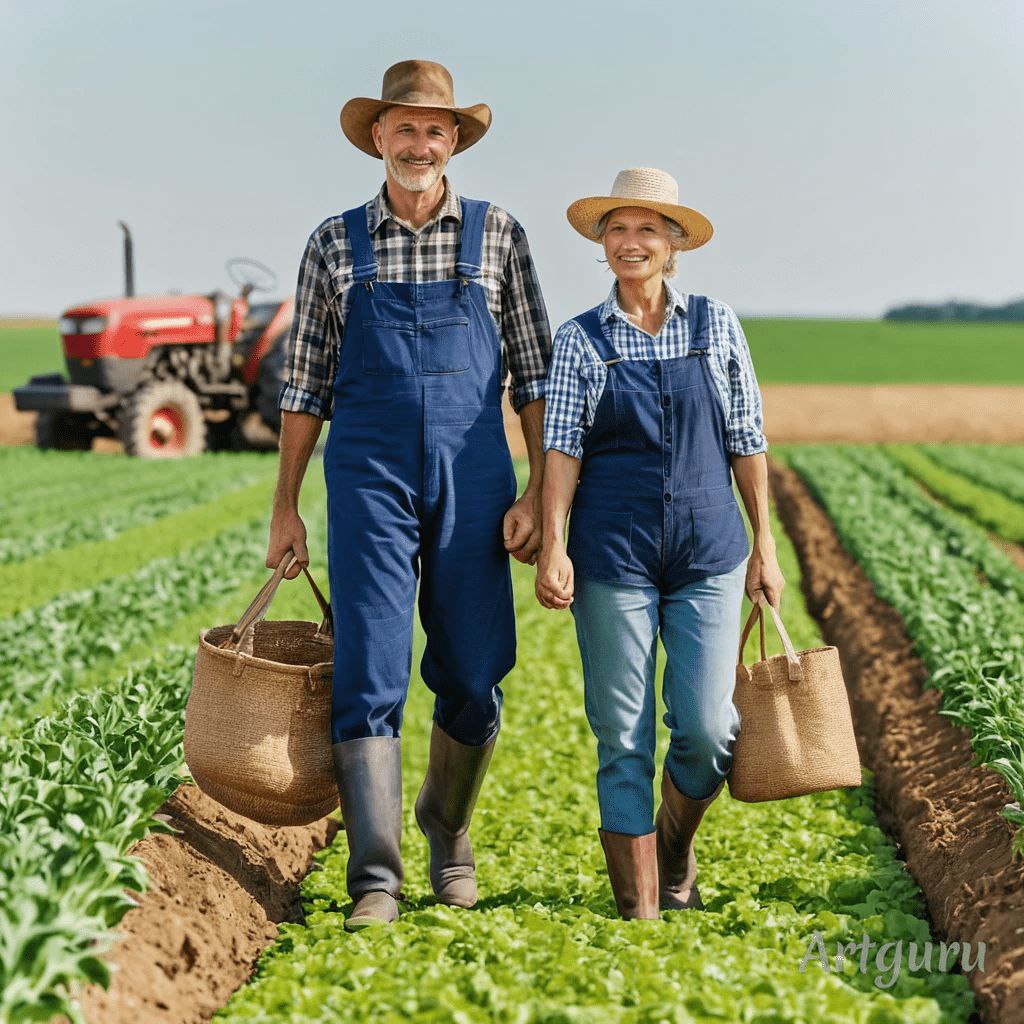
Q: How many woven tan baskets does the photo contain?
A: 2